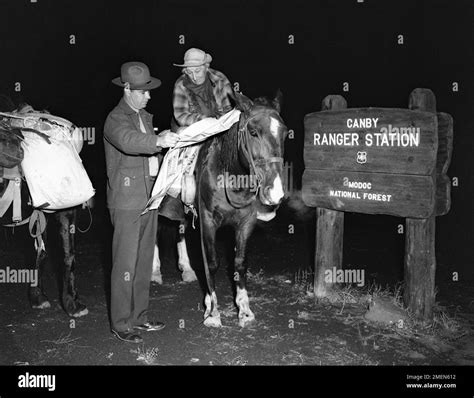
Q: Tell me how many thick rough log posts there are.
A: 2